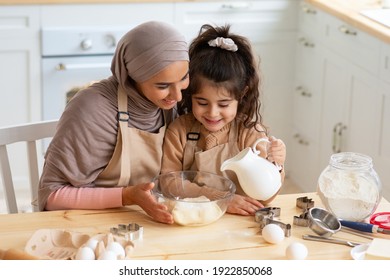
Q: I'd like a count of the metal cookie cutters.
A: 5